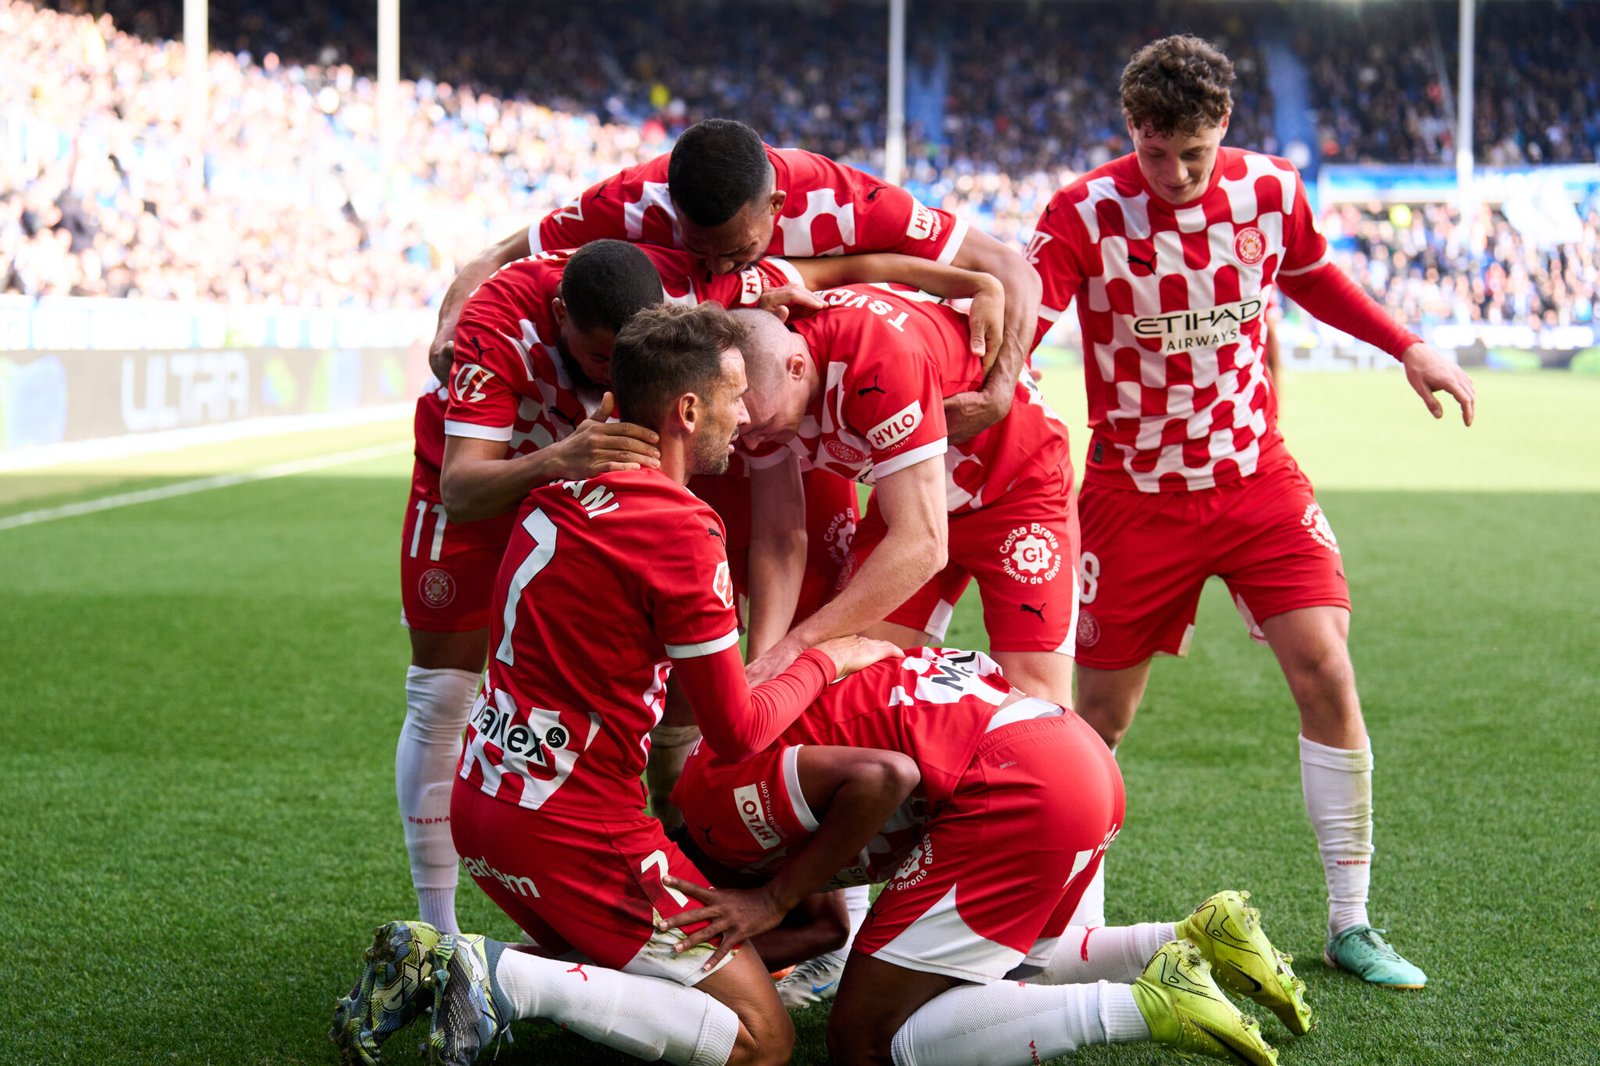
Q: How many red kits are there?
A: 6